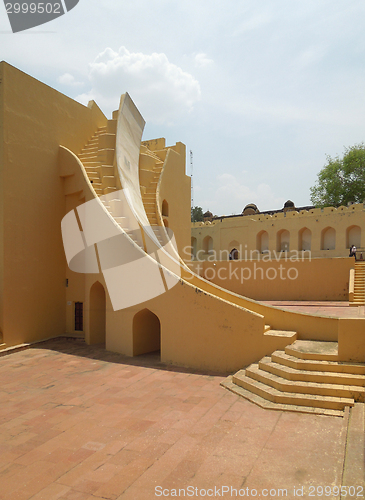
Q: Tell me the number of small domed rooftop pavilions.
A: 3